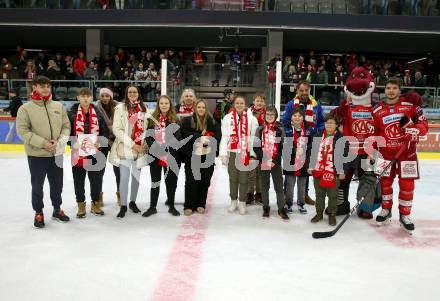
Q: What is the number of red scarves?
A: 11